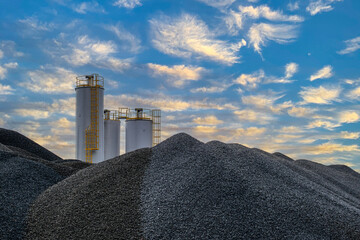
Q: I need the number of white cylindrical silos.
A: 3